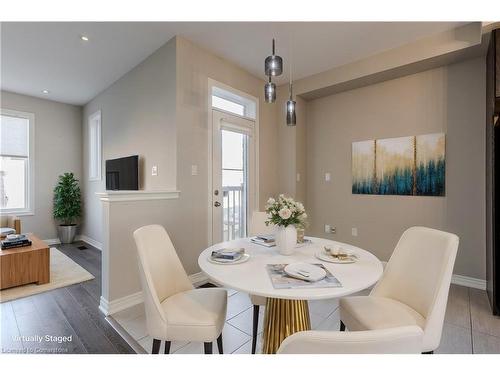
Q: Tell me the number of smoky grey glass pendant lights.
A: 3